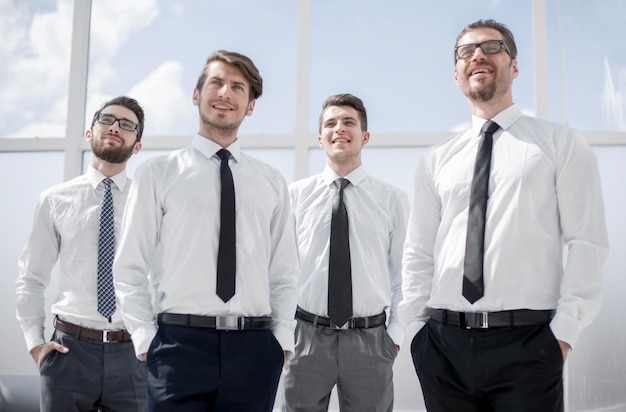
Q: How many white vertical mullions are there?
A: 3